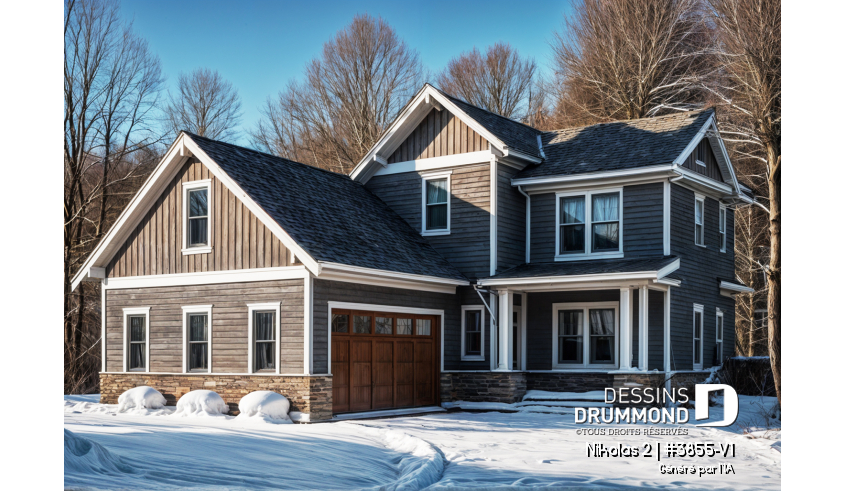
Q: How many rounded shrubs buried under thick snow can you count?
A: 3